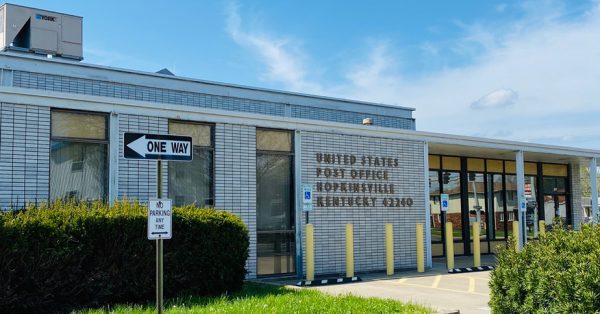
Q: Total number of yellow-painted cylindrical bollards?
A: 8